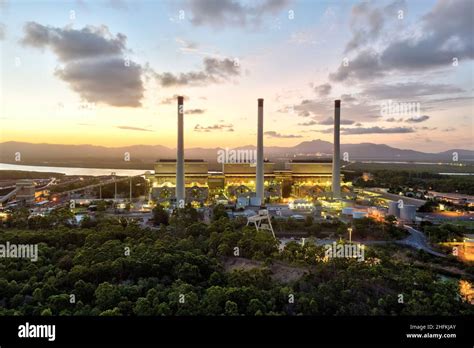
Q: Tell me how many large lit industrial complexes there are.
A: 1